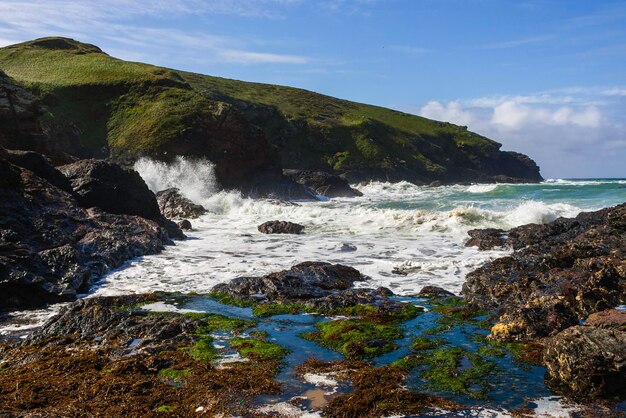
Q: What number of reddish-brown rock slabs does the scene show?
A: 1